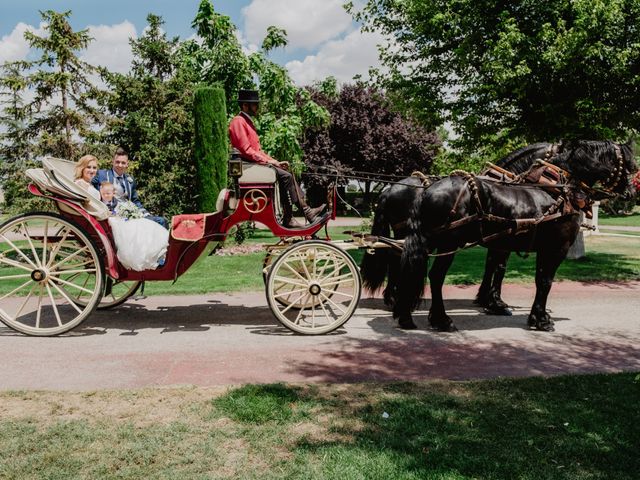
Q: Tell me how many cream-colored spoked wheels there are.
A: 4